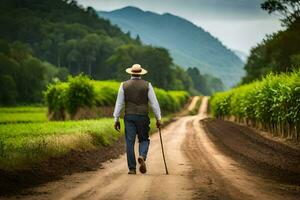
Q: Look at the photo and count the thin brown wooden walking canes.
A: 1